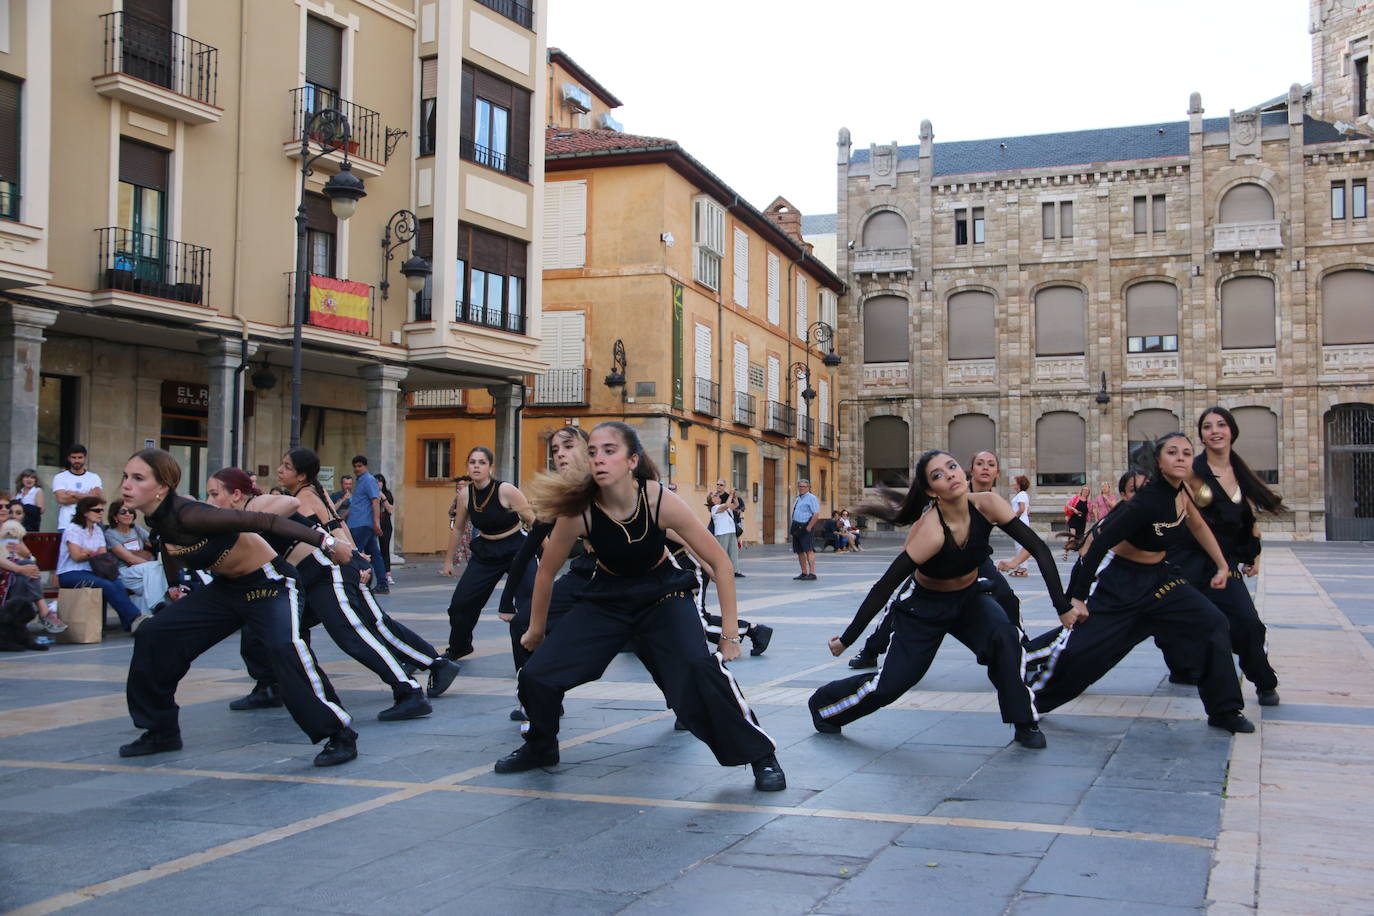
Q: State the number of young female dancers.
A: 11